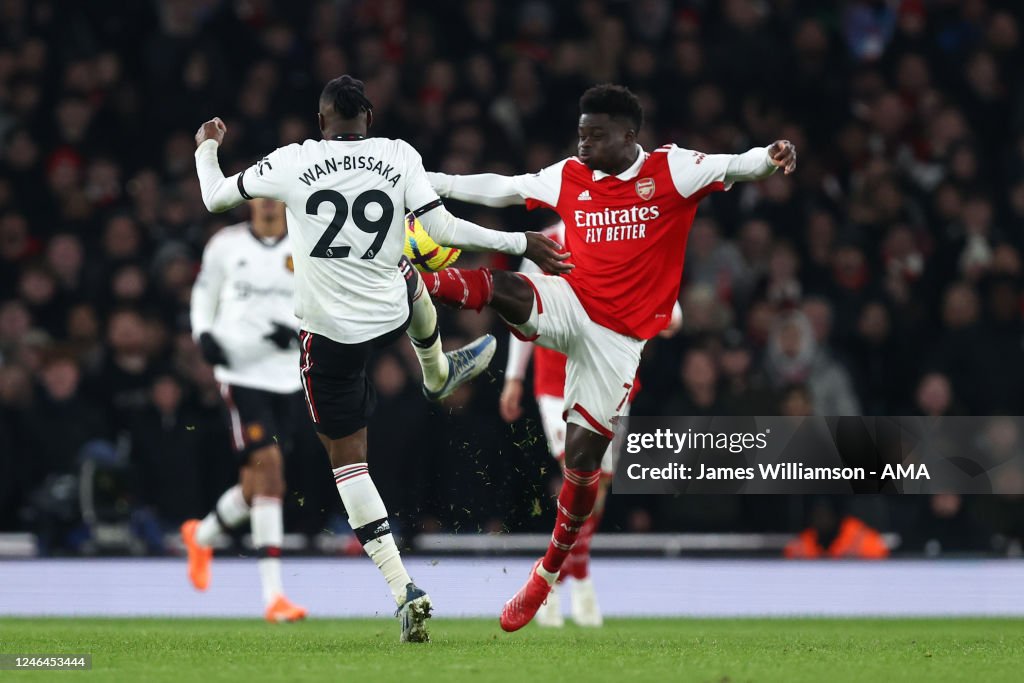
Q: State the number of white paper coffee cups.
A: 0